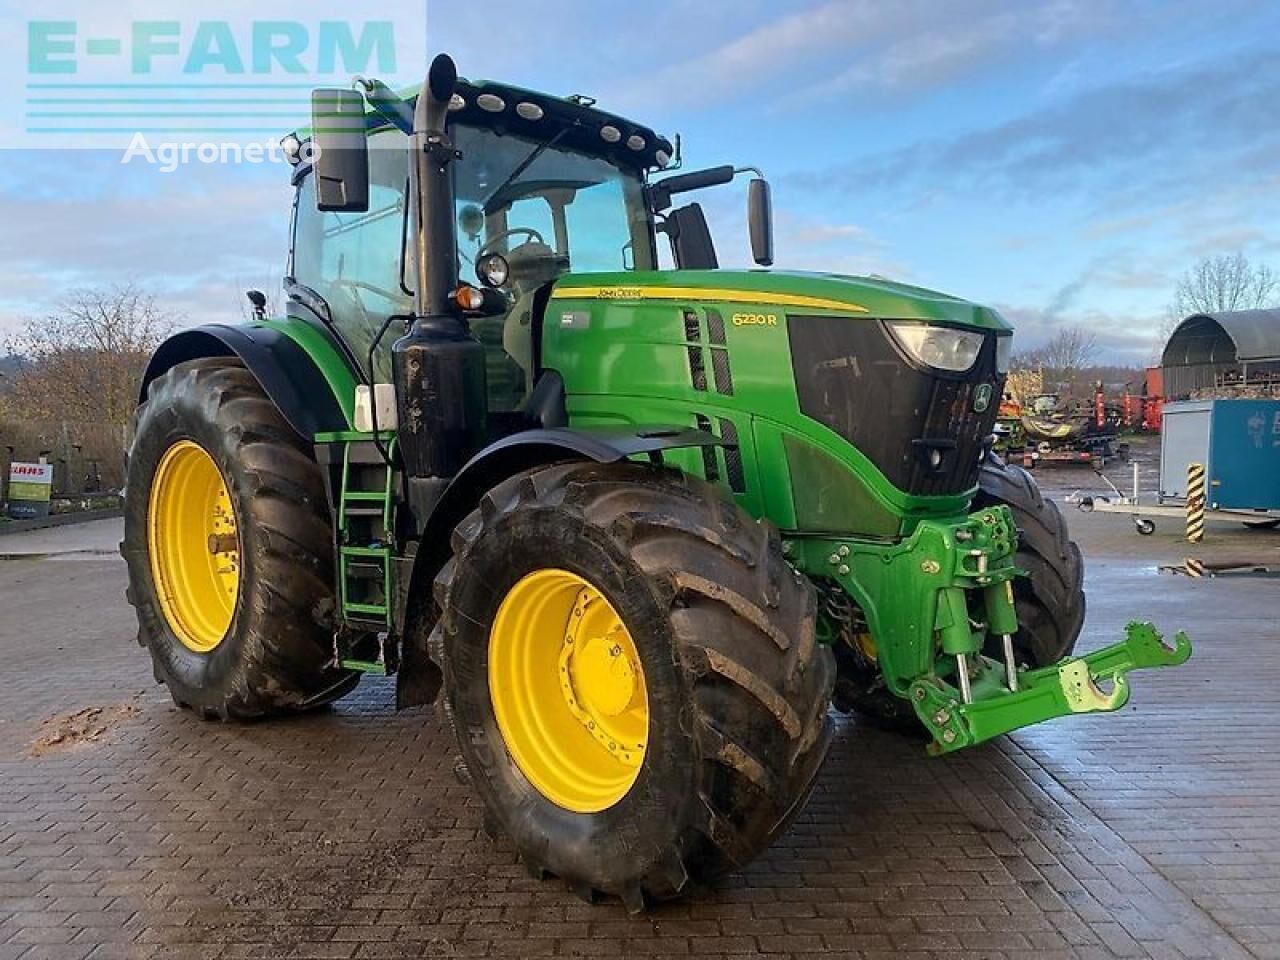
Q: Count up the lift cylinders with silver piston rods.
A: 2